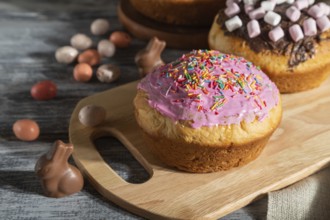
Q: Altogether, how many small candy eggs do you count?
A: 11